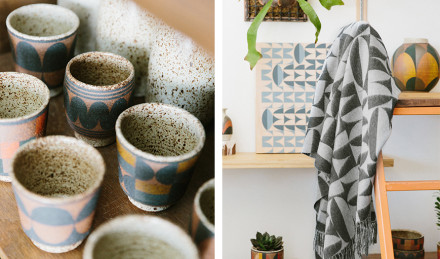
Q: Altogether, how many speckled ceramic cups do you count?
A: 7